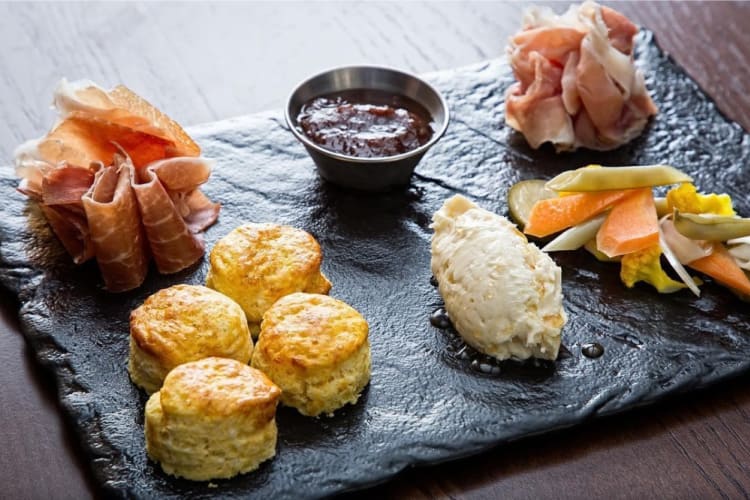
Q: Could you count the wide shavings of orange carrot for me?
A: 3